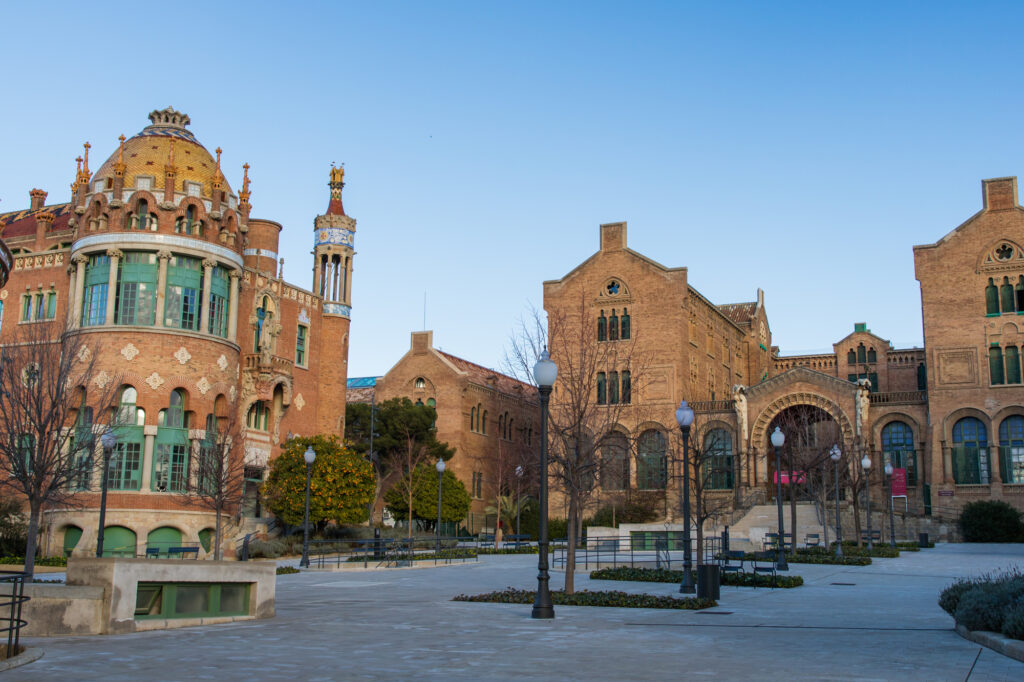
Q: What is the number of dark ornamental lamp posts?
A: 10